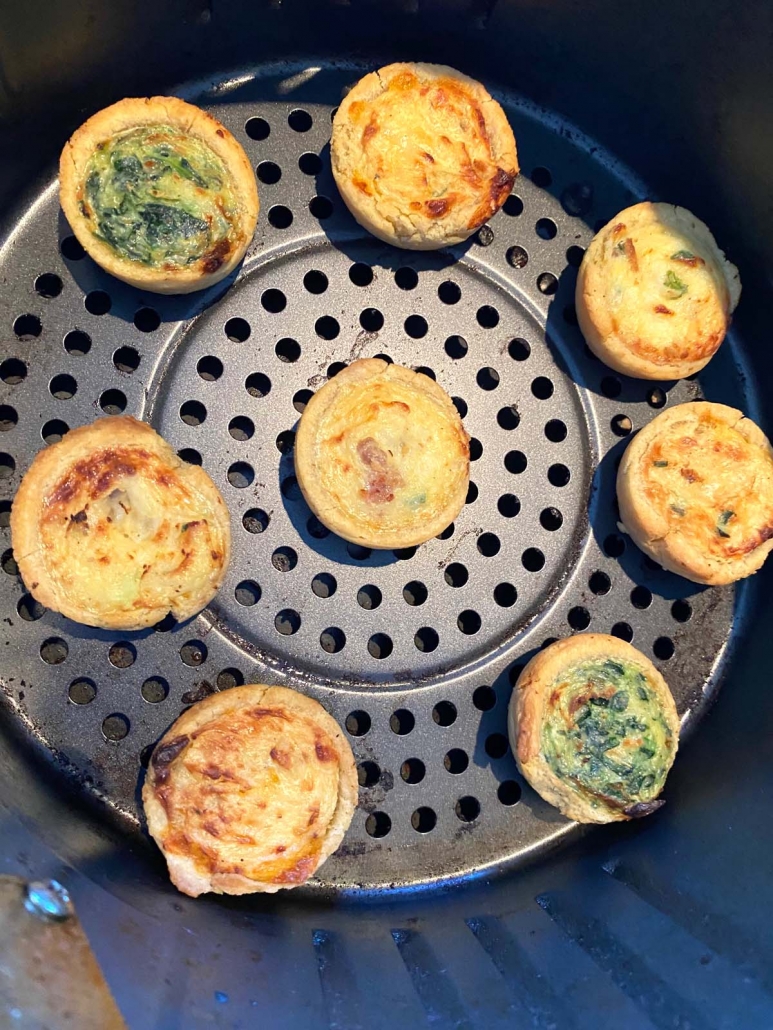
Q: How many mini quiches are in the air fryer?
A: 8